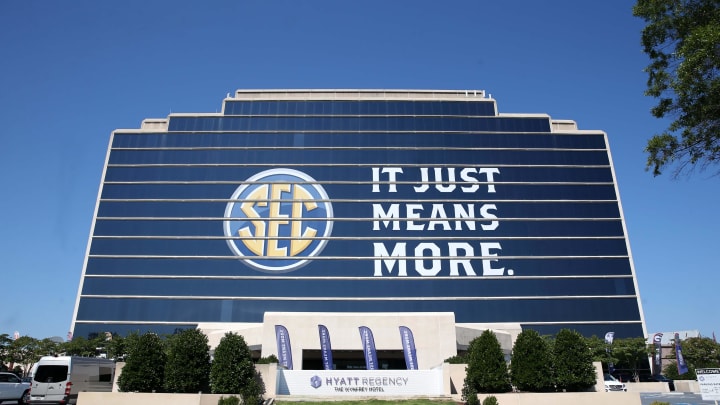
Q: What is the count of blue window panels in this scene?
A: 13